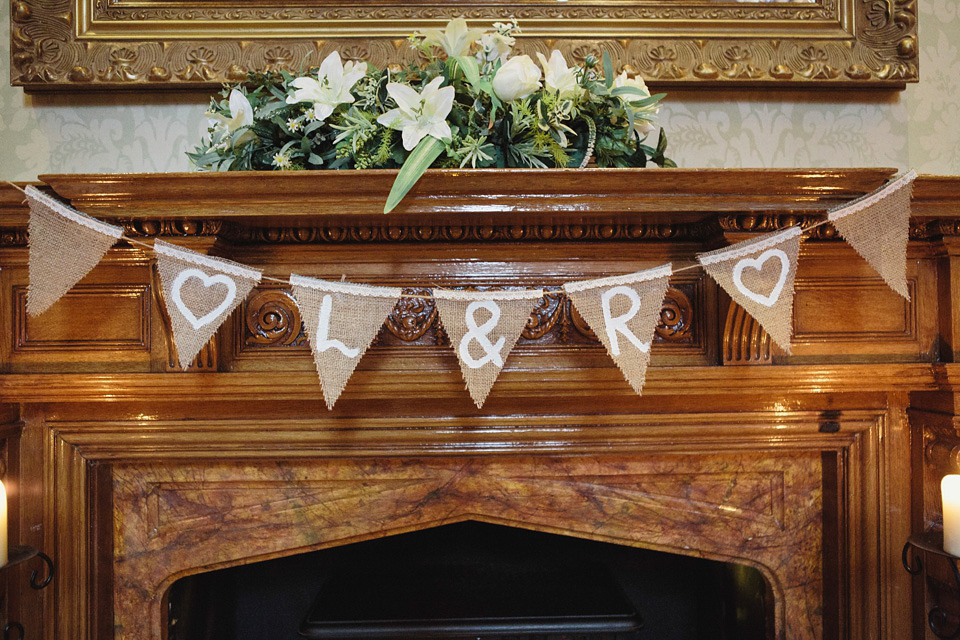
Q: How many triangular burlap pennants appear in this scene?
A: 7